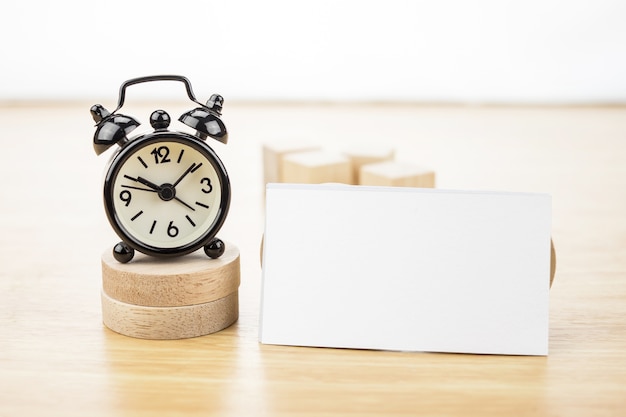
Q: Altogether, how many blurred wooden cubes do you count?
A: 4